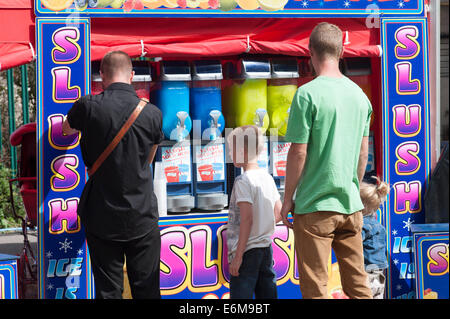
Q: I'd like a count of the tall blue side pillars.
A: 2